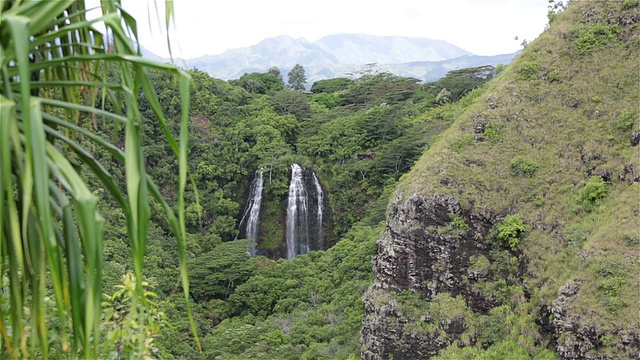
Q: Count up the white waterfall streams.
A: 3